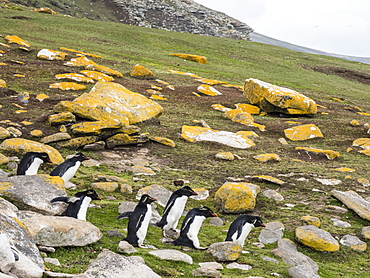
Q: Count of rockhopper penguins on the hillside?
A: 7